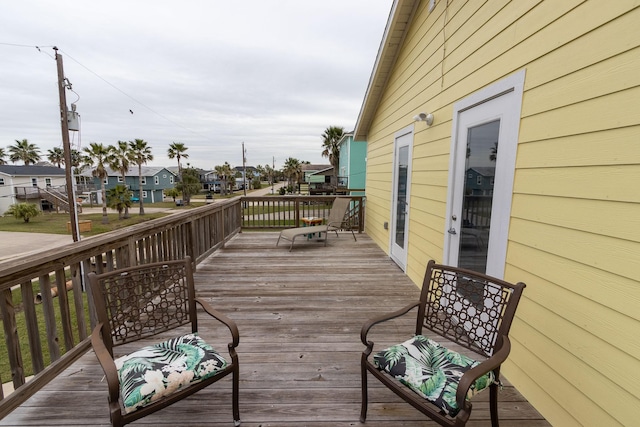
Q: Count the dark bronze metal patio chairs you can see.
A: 2